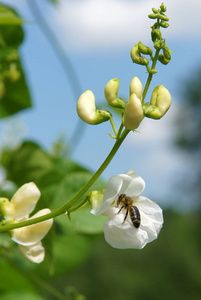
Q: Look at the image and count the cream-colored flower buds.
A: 5